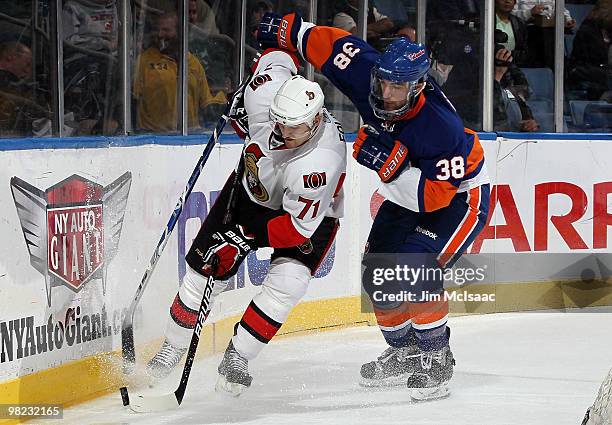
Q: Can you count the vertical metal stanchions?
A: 9